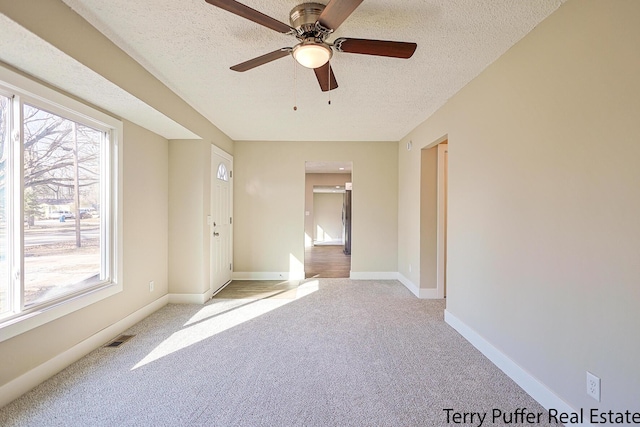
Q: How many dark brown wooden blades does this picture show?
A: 5